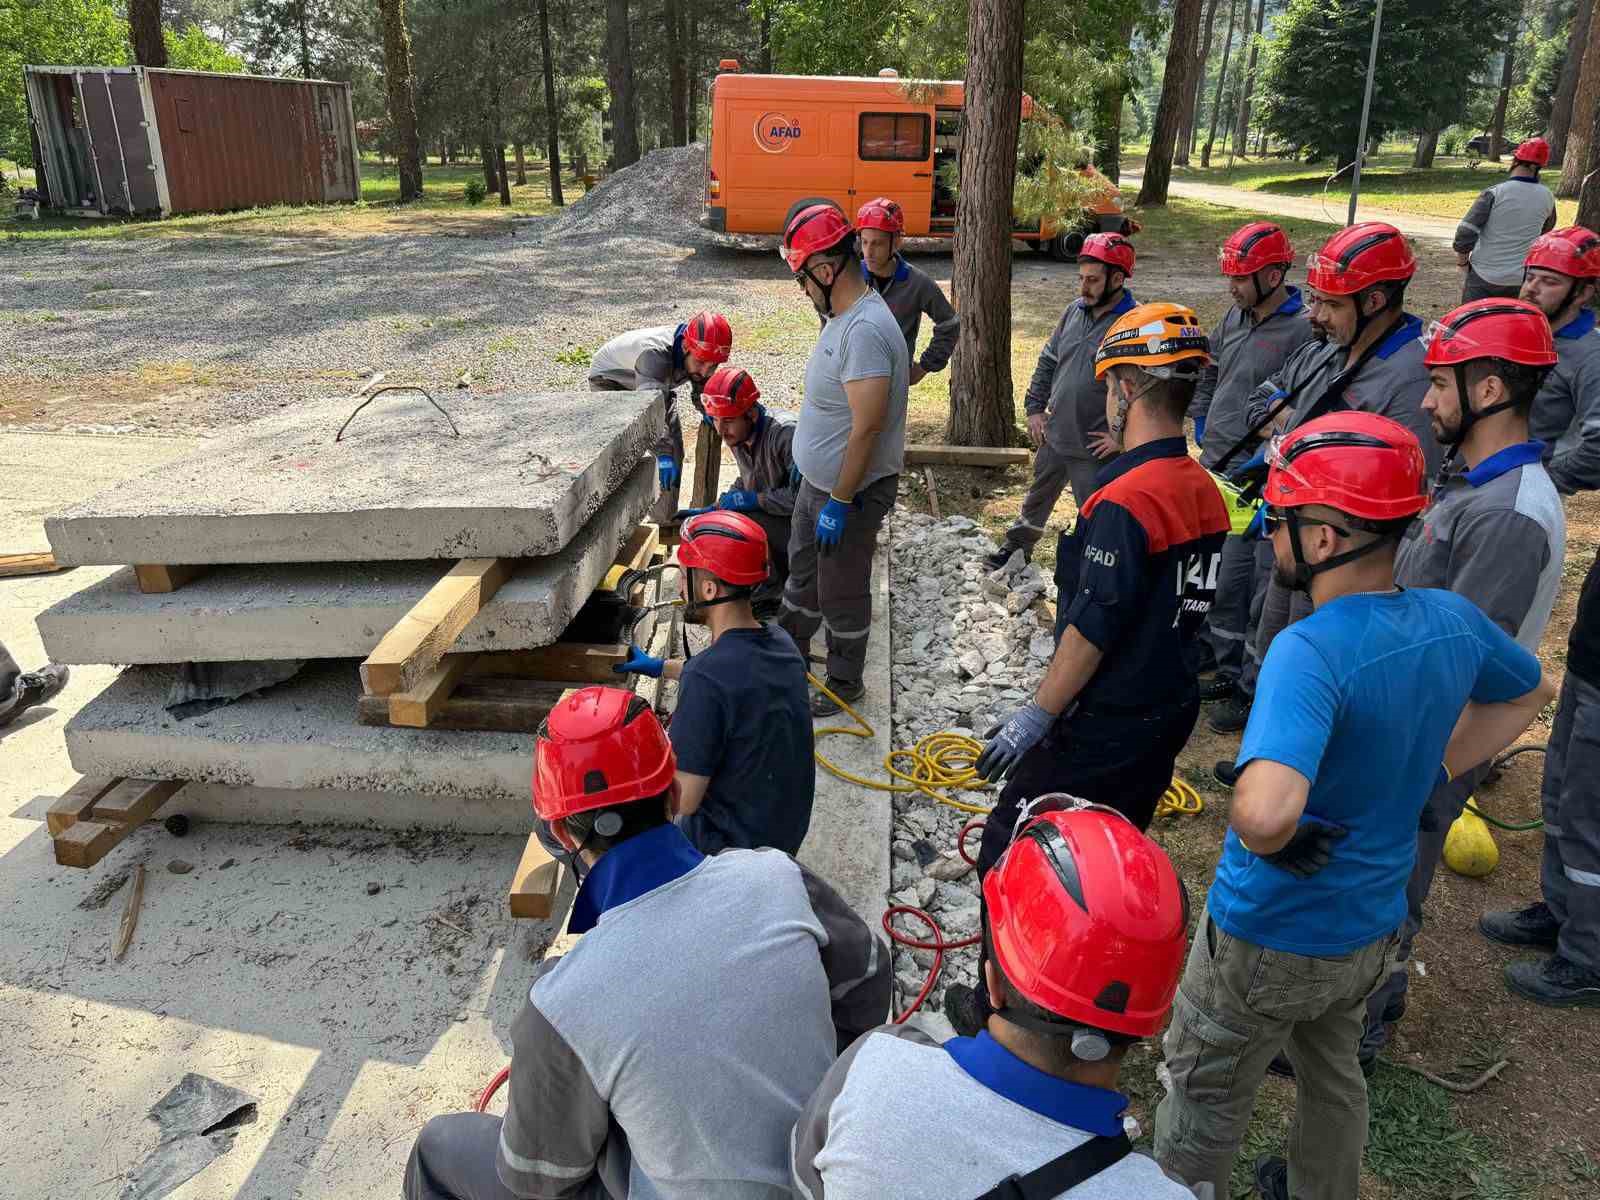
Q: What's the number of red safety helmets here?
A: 14